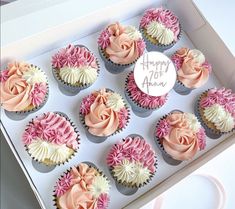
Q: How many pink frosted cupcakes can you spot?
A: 12